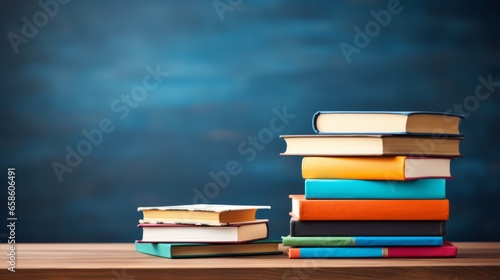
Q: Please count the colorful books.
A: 11